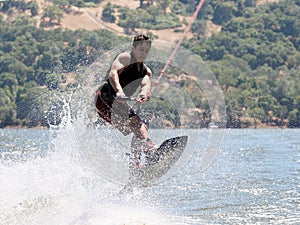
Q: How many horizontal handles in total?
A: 1